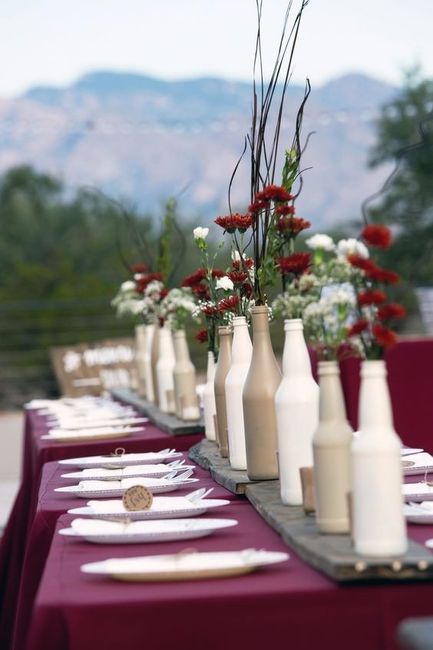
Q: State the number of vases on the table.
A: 12